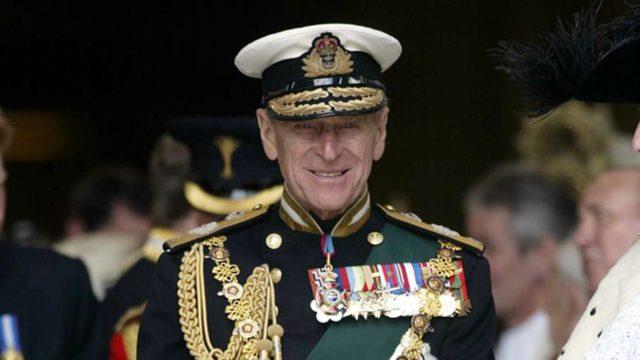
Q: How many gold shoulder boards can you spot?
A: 2